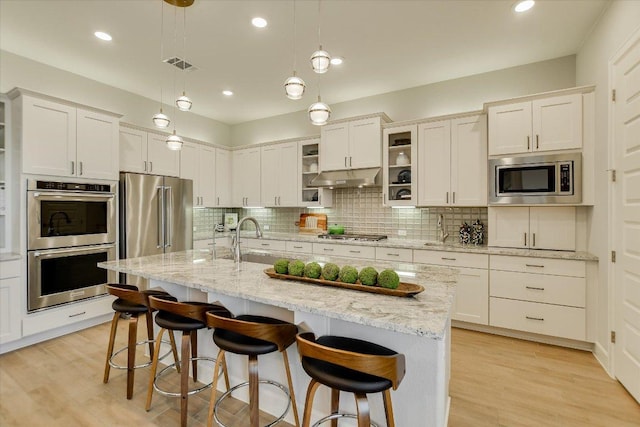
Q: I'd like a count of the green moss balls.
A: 7